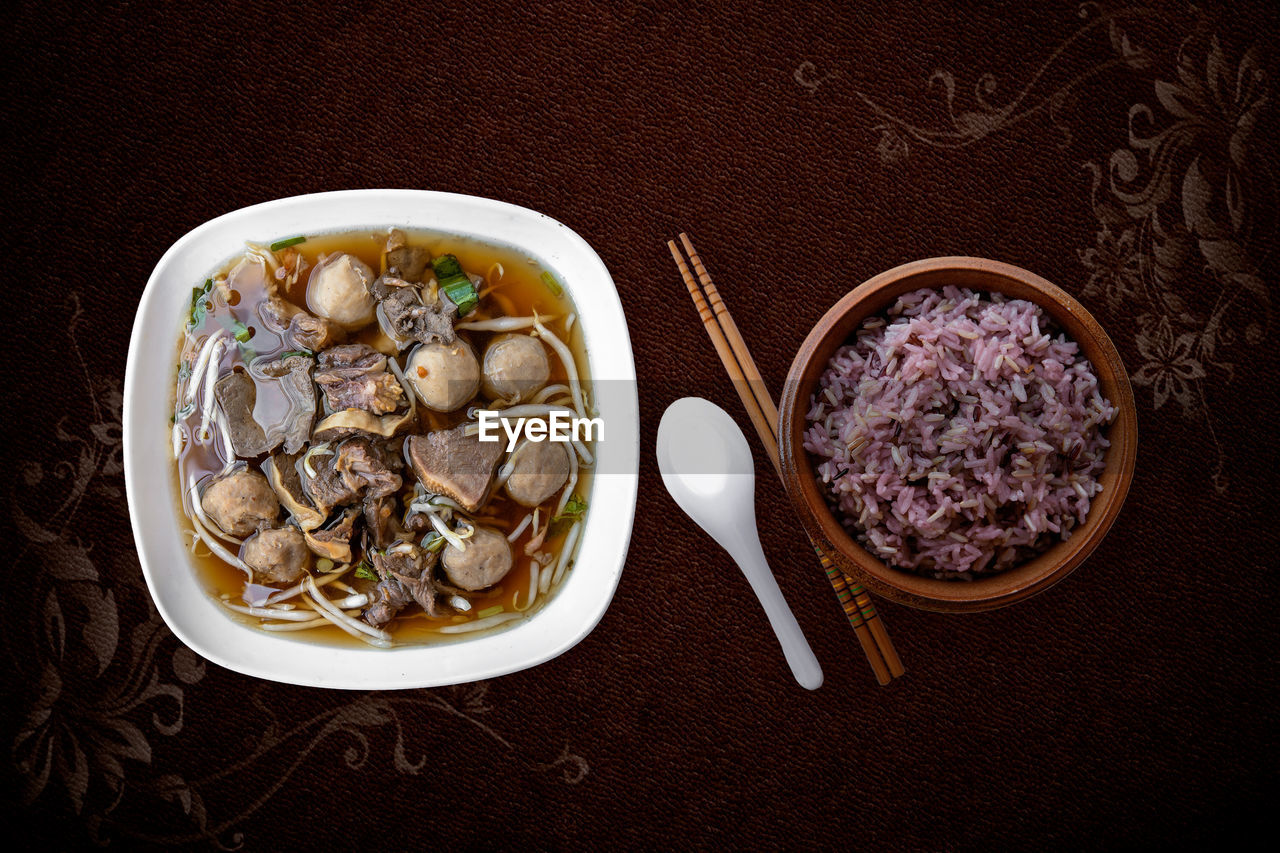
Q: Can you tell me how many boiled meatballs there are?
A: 7